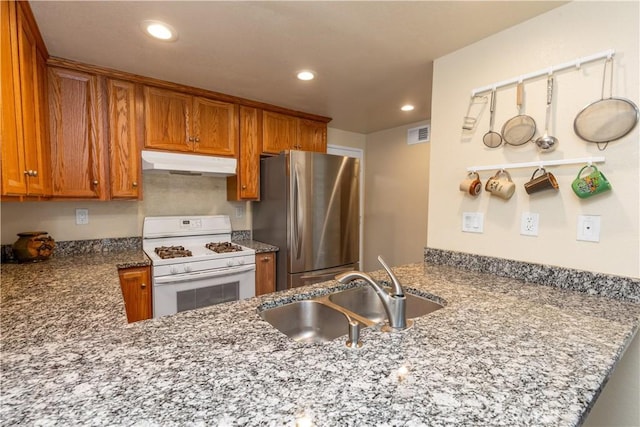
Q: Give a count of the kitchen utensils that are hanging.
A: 5